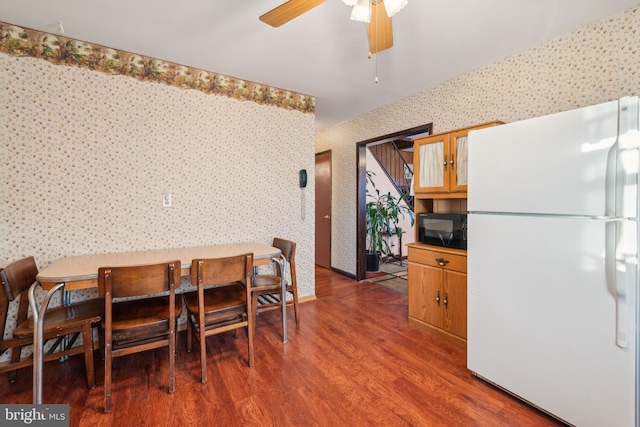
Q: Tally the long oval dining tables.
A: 1